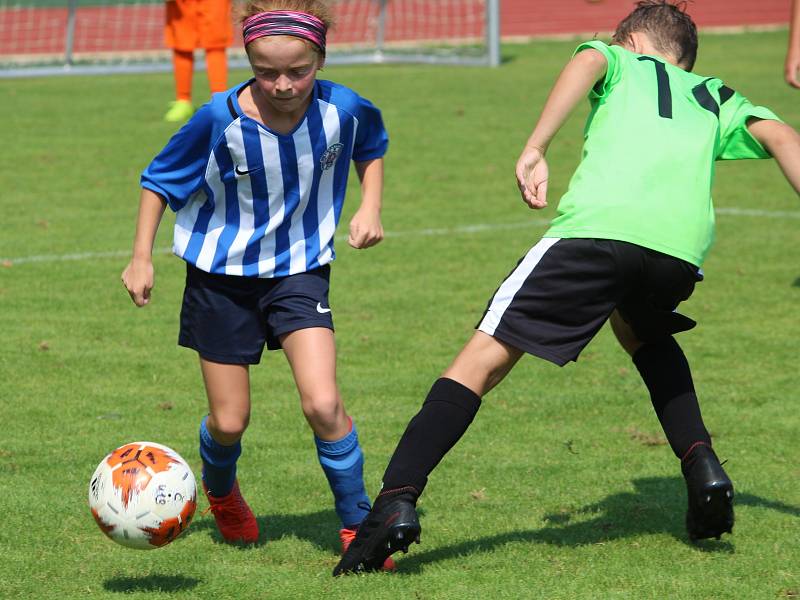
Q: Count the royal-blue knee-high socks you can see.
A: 2